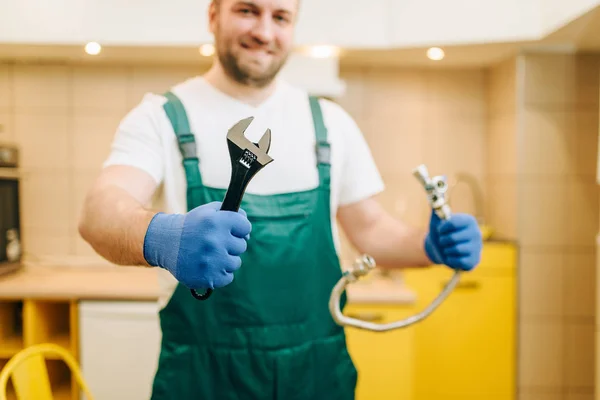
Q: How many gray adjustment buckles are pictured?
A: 2